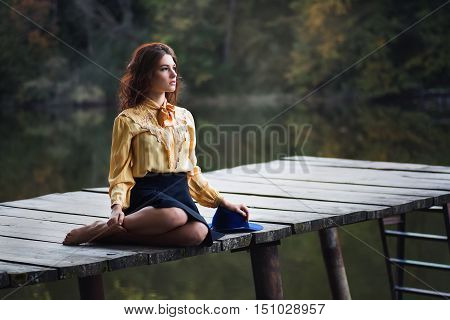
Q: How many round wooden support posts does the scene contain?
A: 3